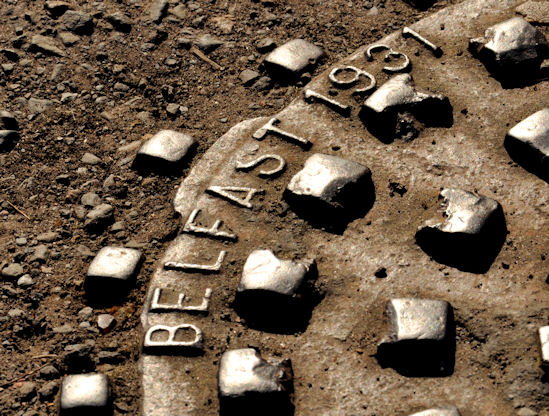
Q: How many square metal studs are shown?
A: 14